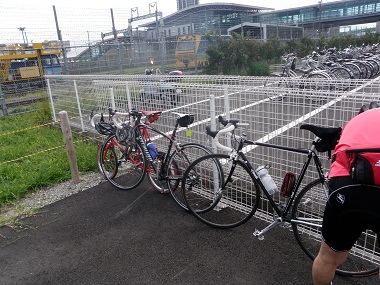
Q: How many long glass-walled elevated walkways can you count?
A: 1